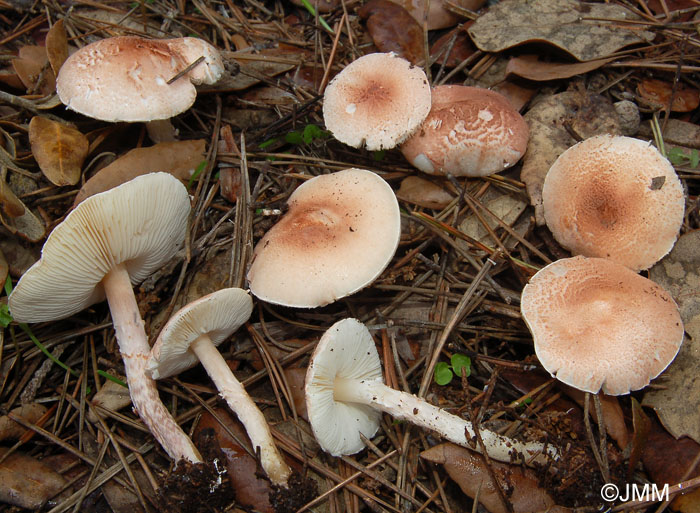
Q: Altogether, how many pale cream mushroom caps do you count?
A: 9